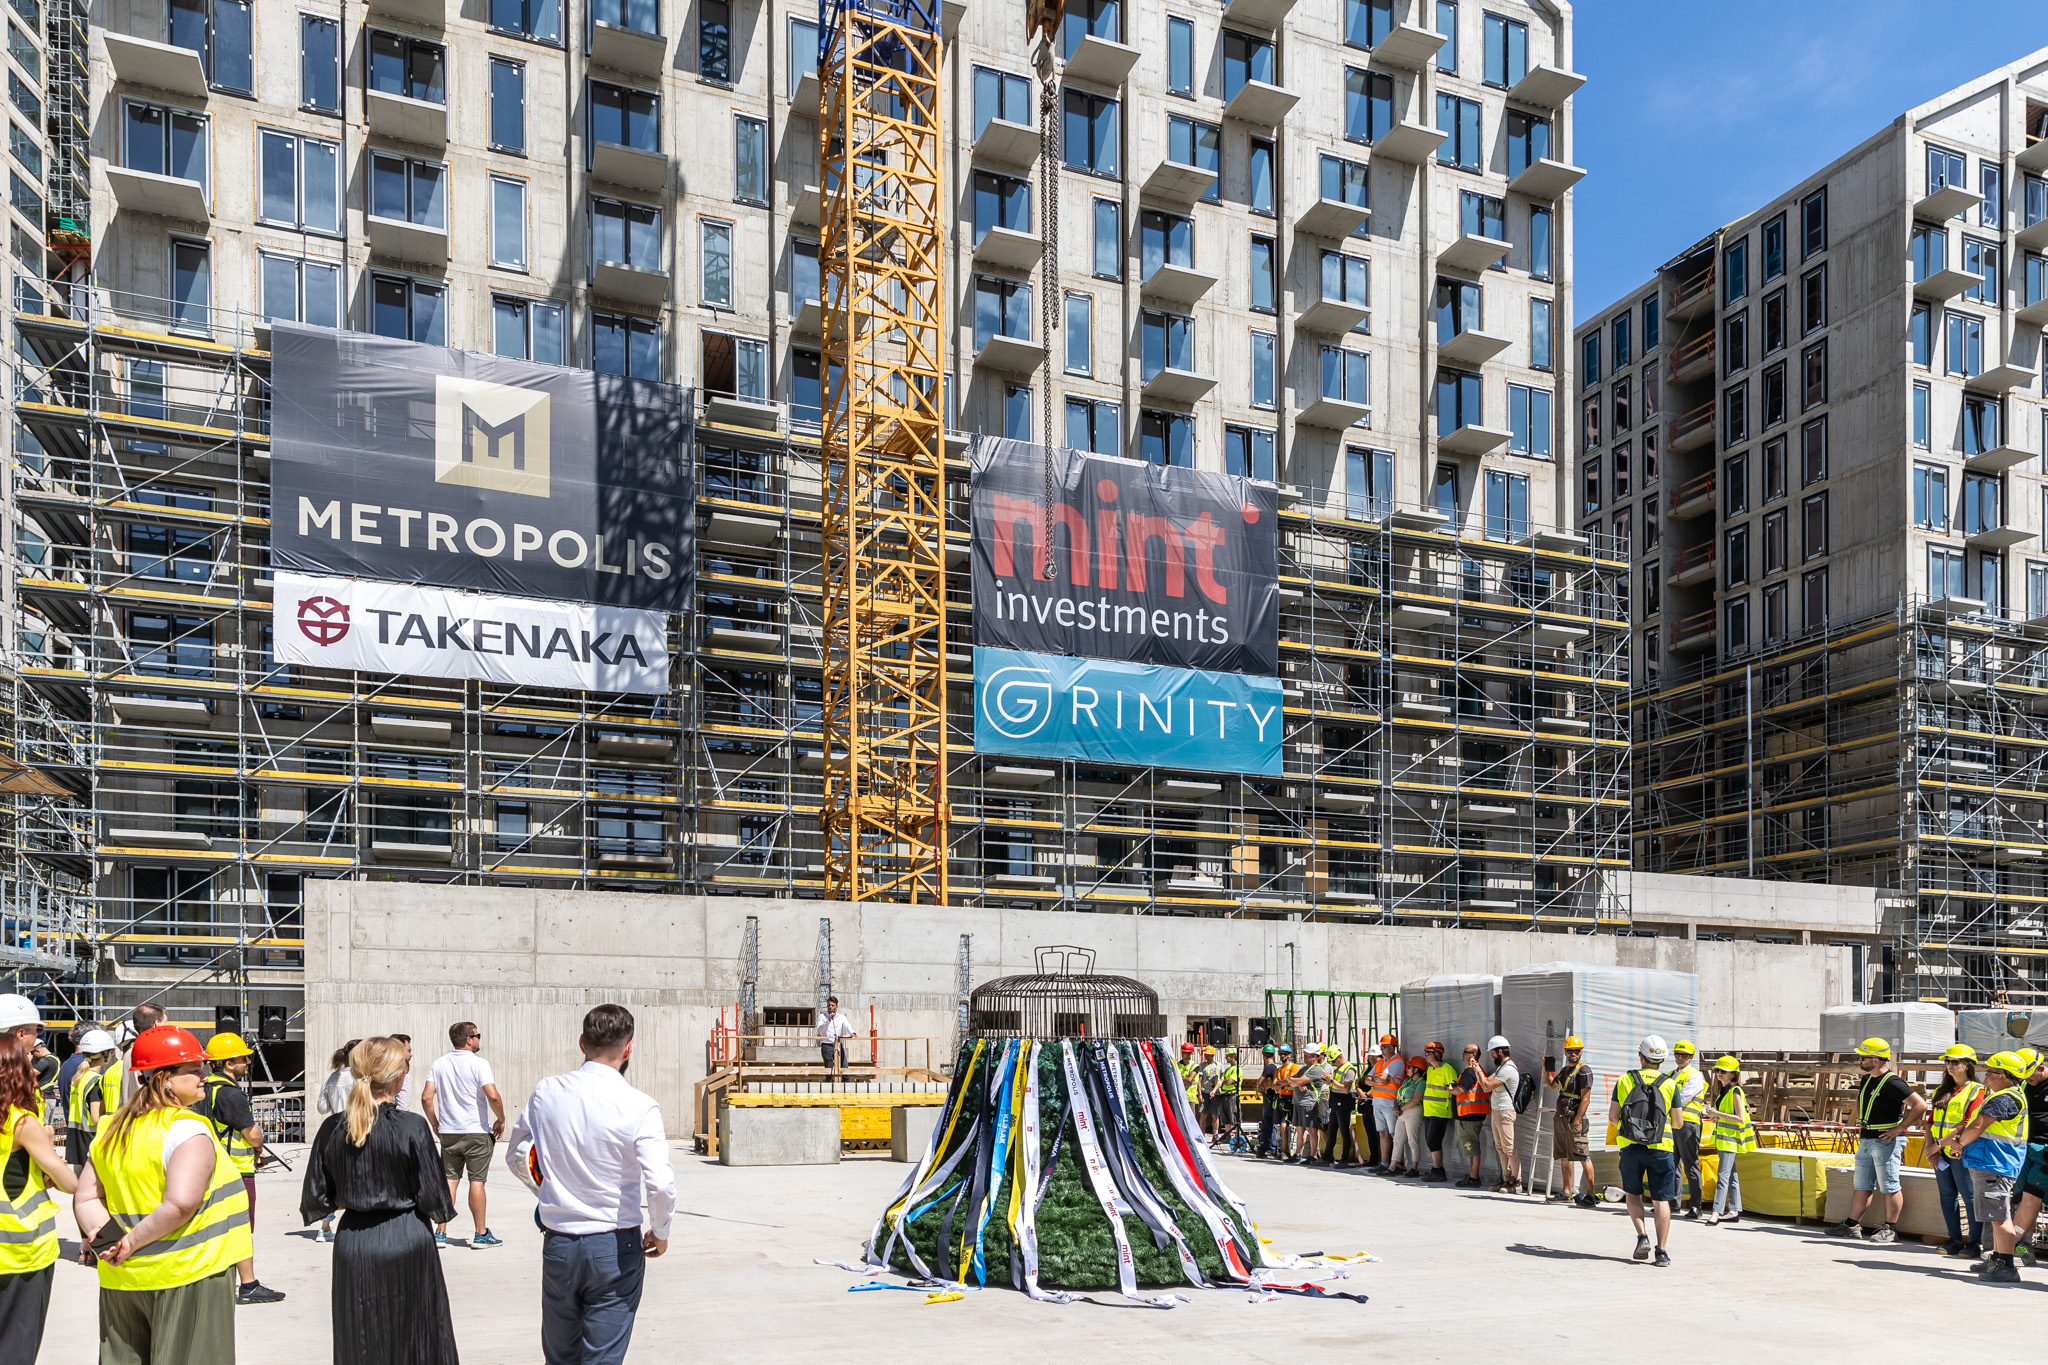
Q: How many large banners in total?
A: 4